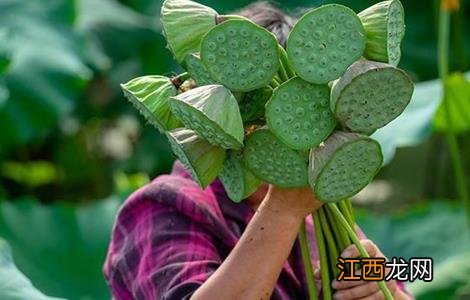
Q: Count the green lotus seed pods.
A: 14